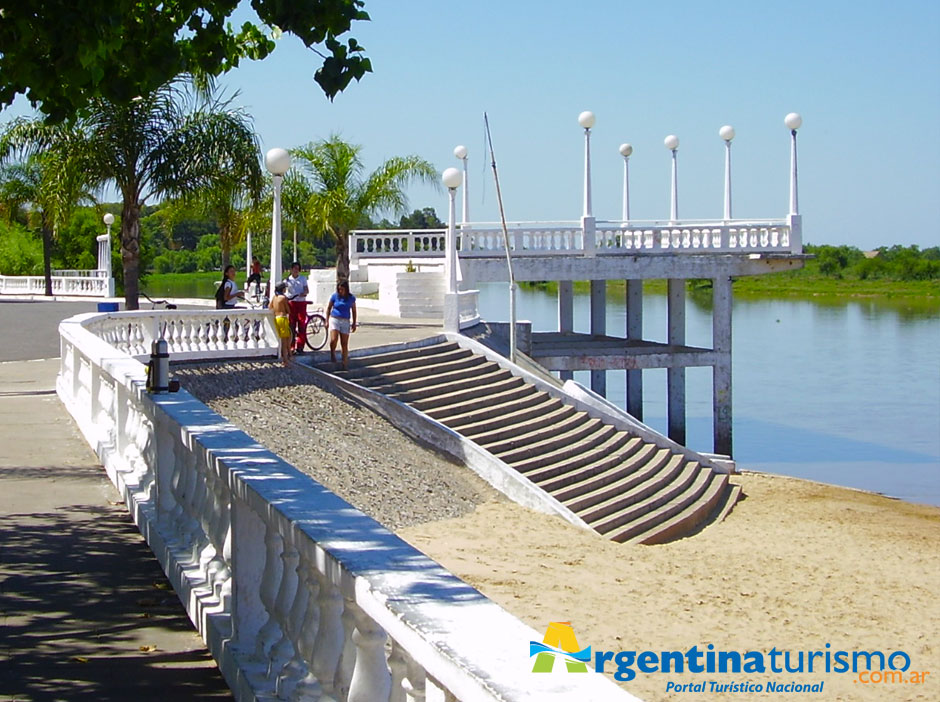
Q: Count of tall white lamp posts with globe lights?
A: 9